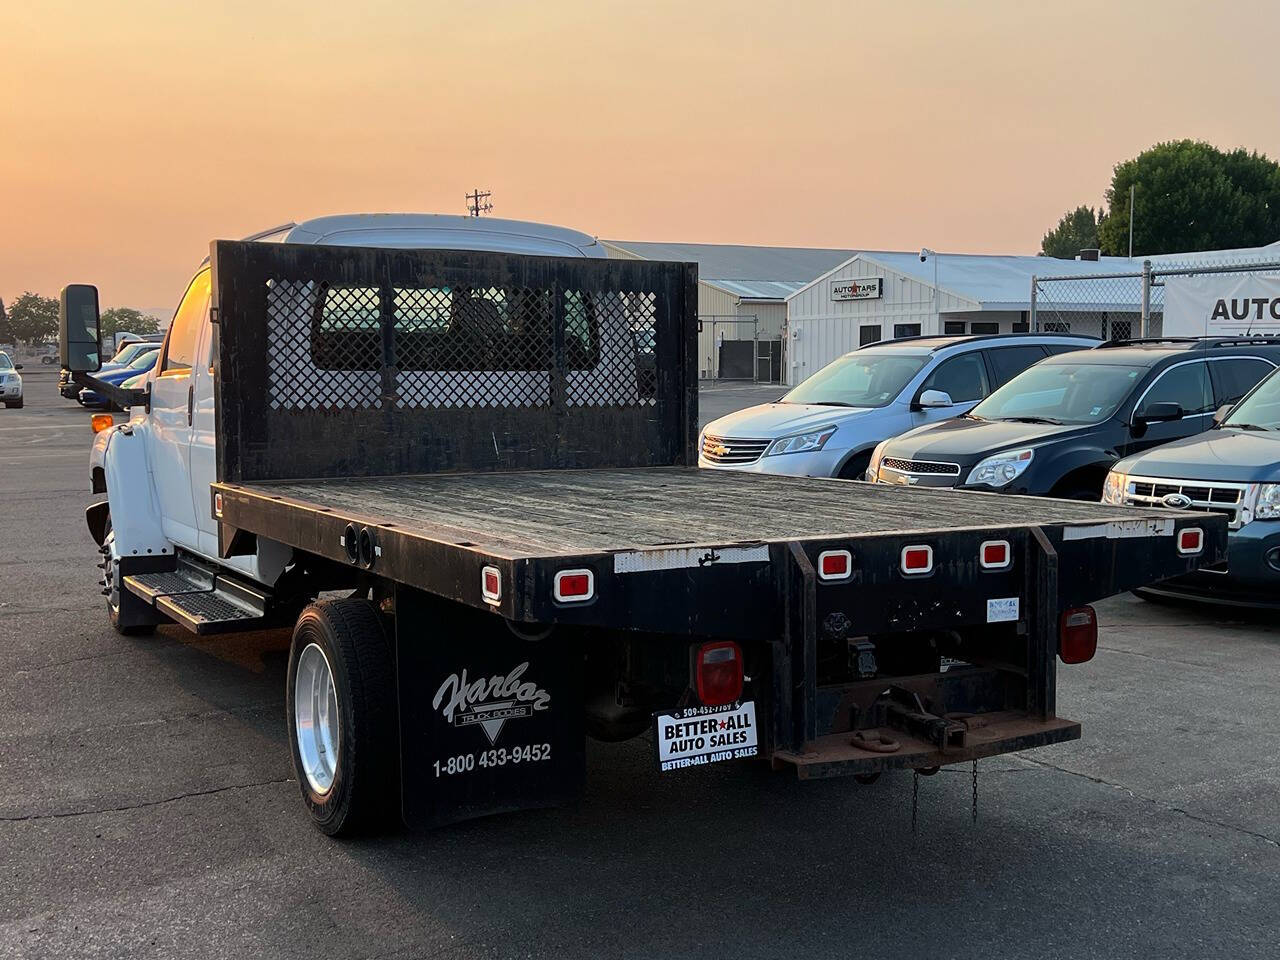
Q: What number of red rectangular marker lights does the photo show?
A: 7